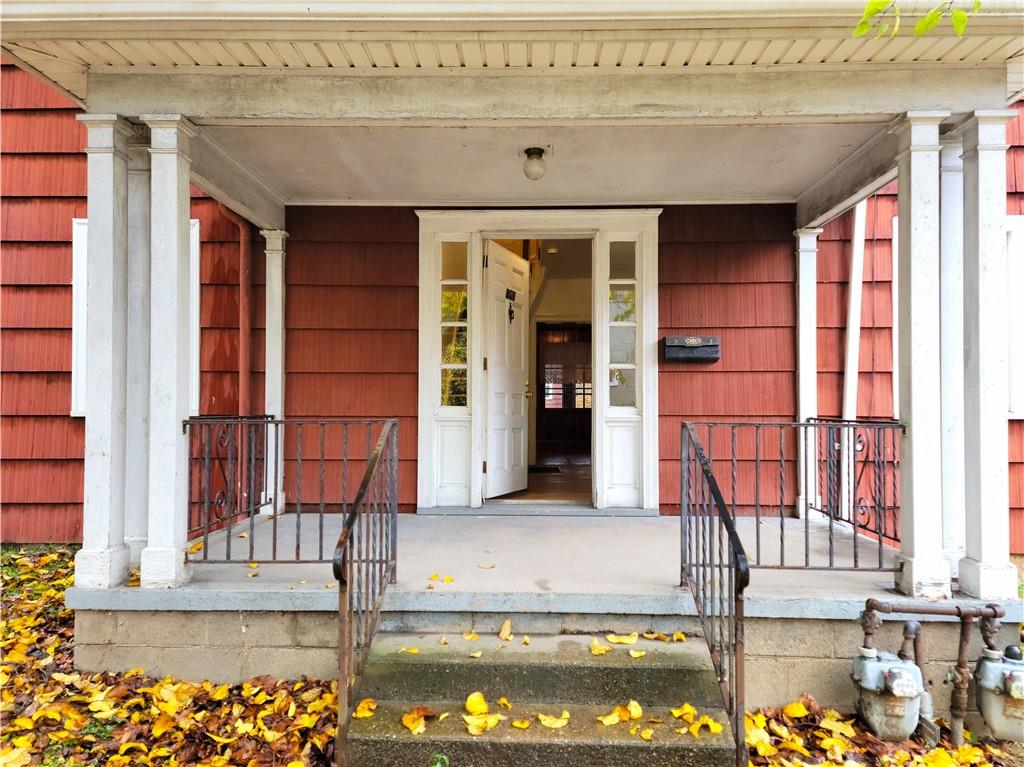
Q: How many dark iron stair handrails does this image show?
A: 2